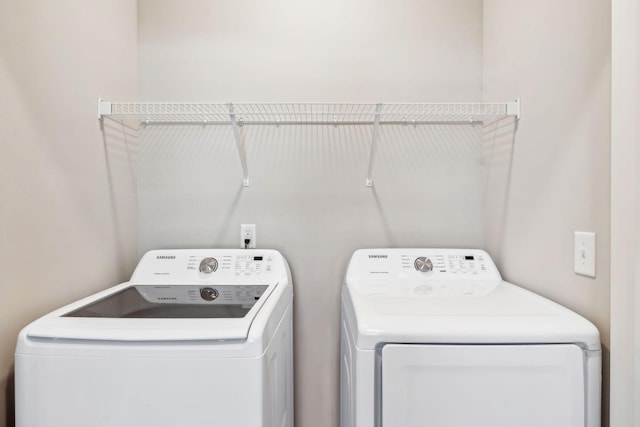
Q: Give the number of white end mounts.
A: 2